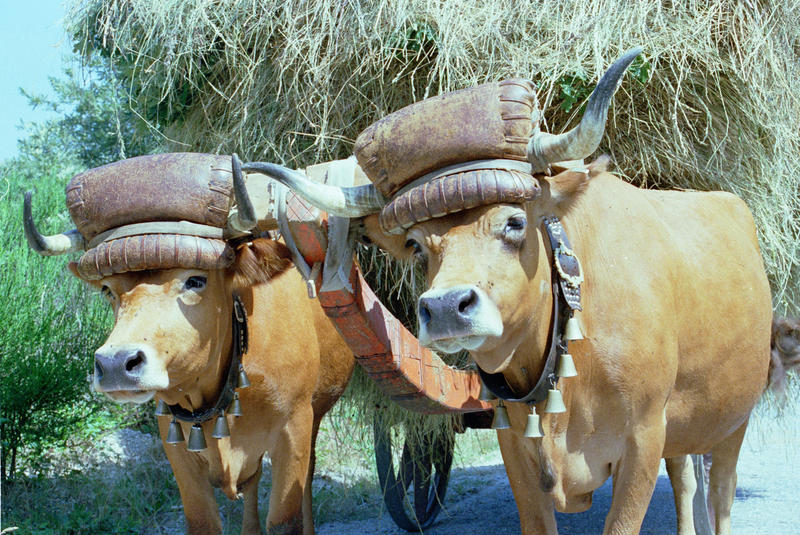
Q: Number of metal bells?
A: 12